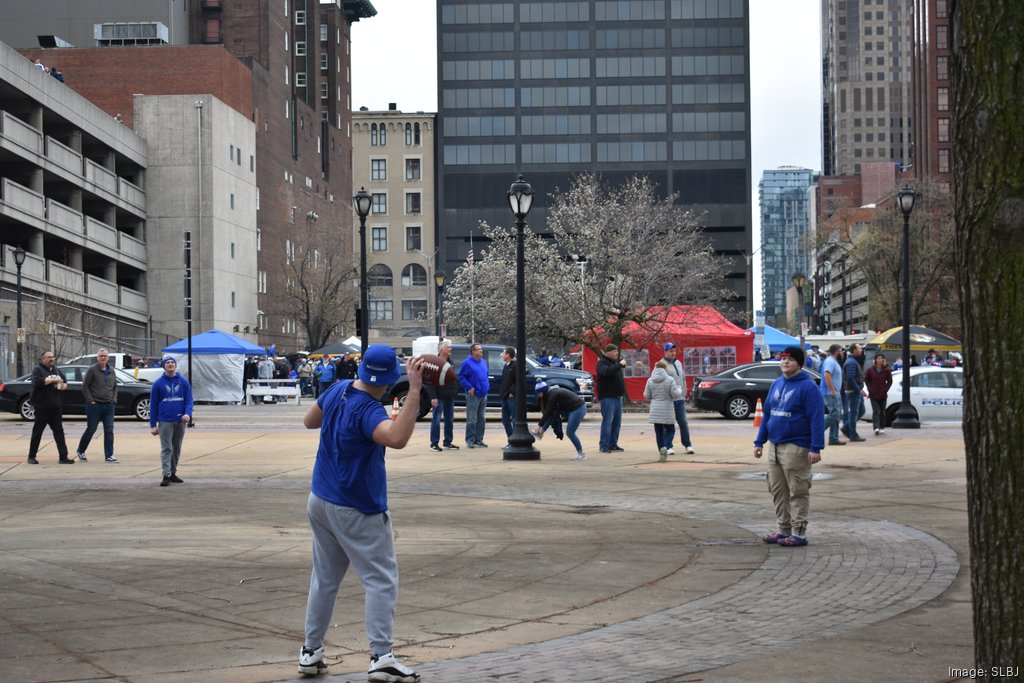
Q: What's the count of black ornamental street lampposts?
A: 6